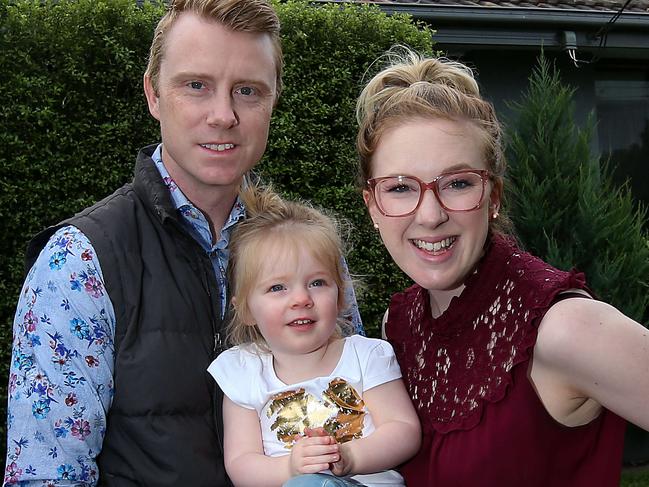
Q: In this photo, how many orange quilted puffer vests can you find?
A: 0